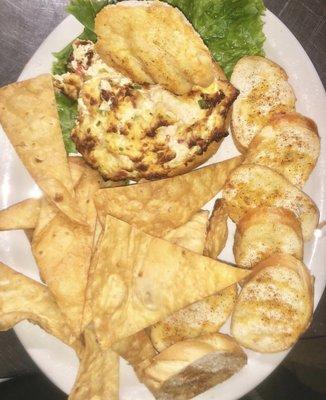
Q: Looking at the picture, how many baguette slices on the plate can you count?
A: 7